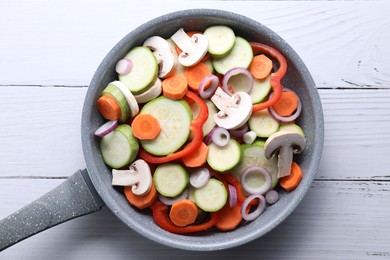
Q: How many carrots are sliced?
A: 11